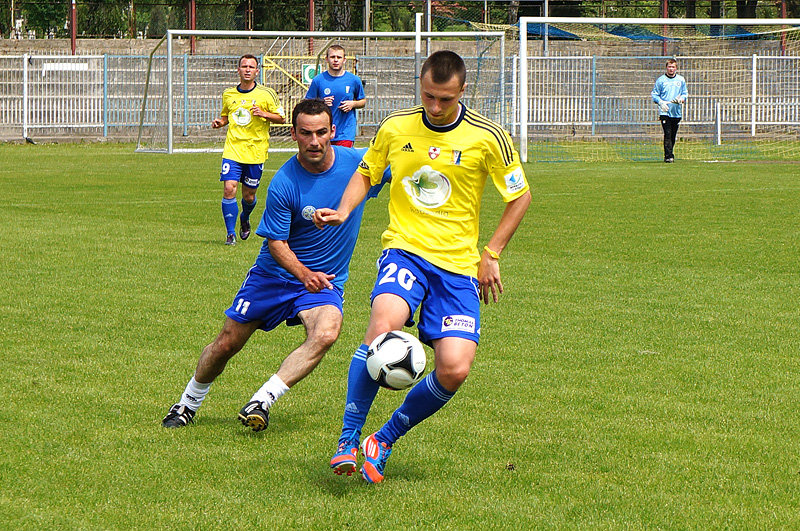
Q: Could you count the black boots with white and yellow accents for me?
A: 2